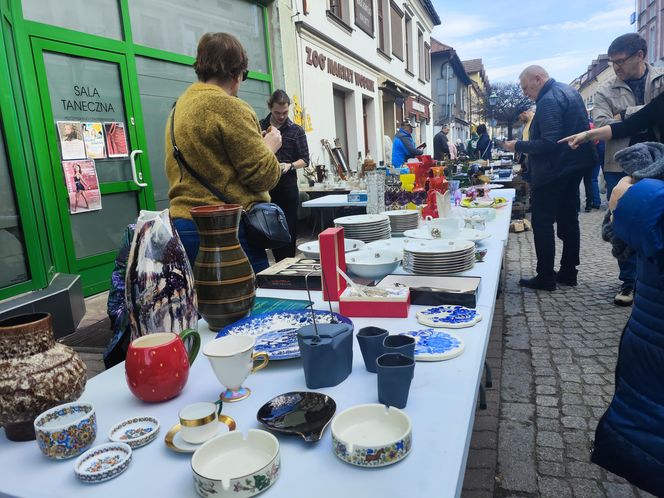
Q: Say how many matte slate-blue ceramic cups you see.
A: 3